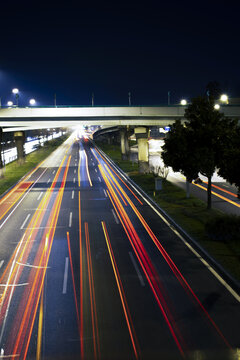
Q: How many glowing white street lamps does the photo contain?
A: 6